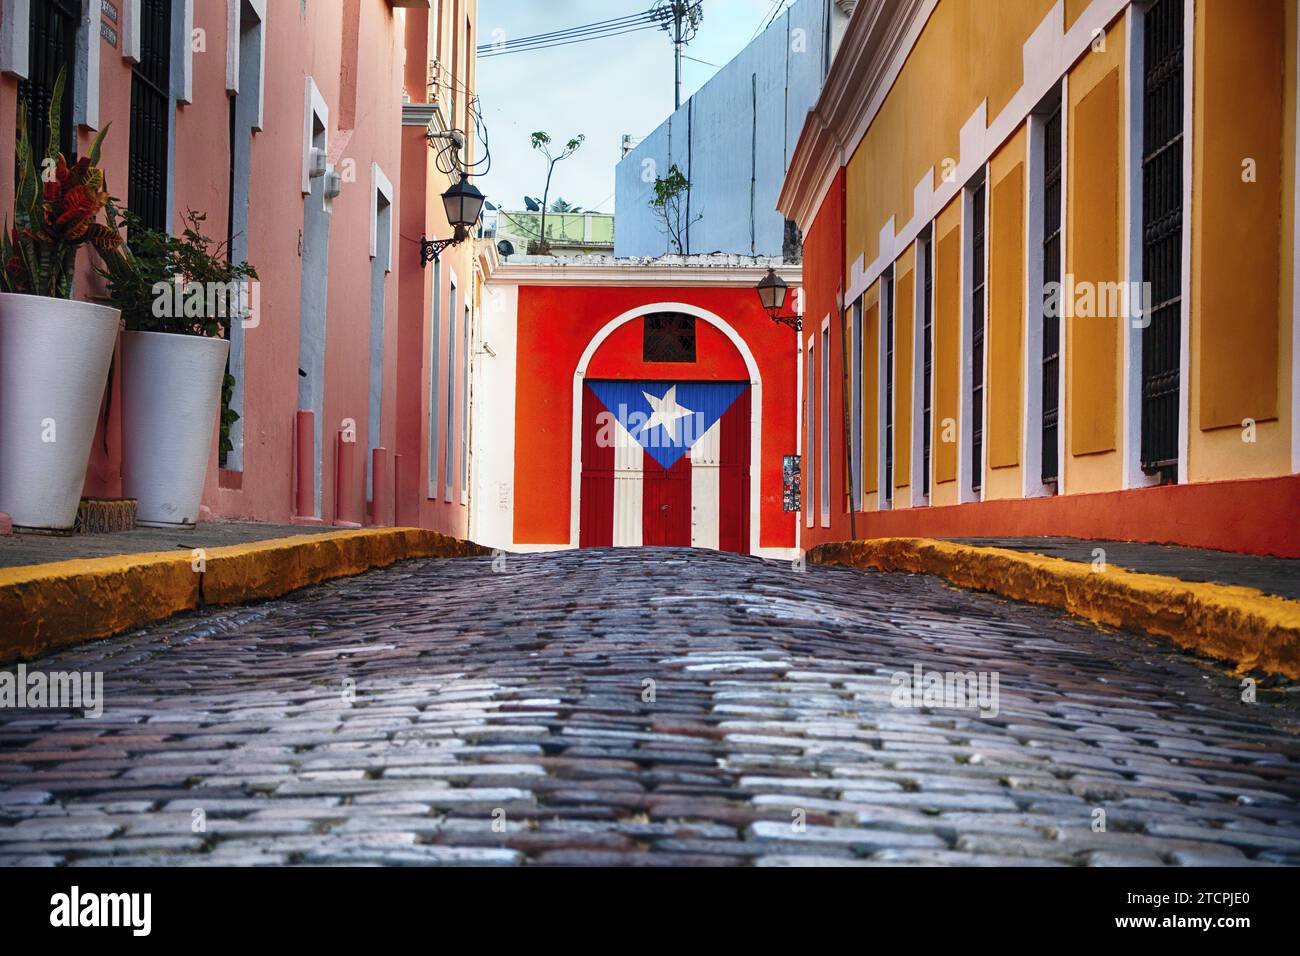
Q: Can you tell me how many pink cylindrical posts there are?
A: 4